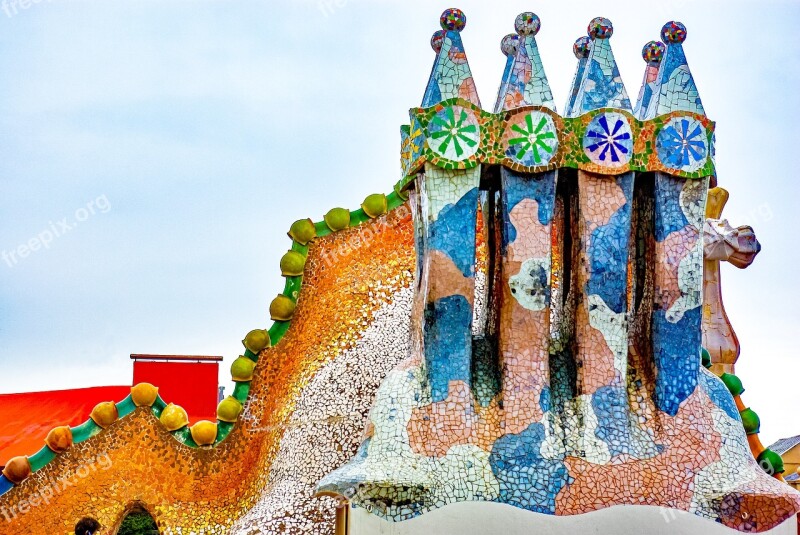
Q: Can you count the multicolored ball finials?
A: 8